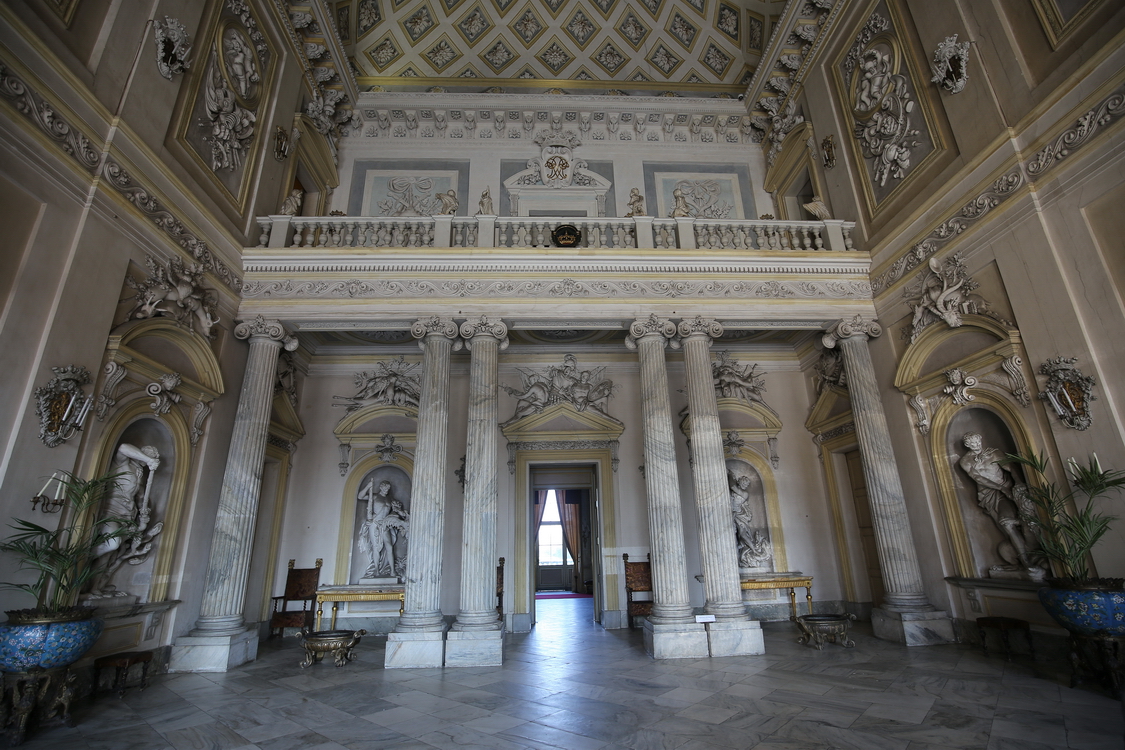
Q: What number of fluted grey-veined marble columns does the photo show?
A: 6